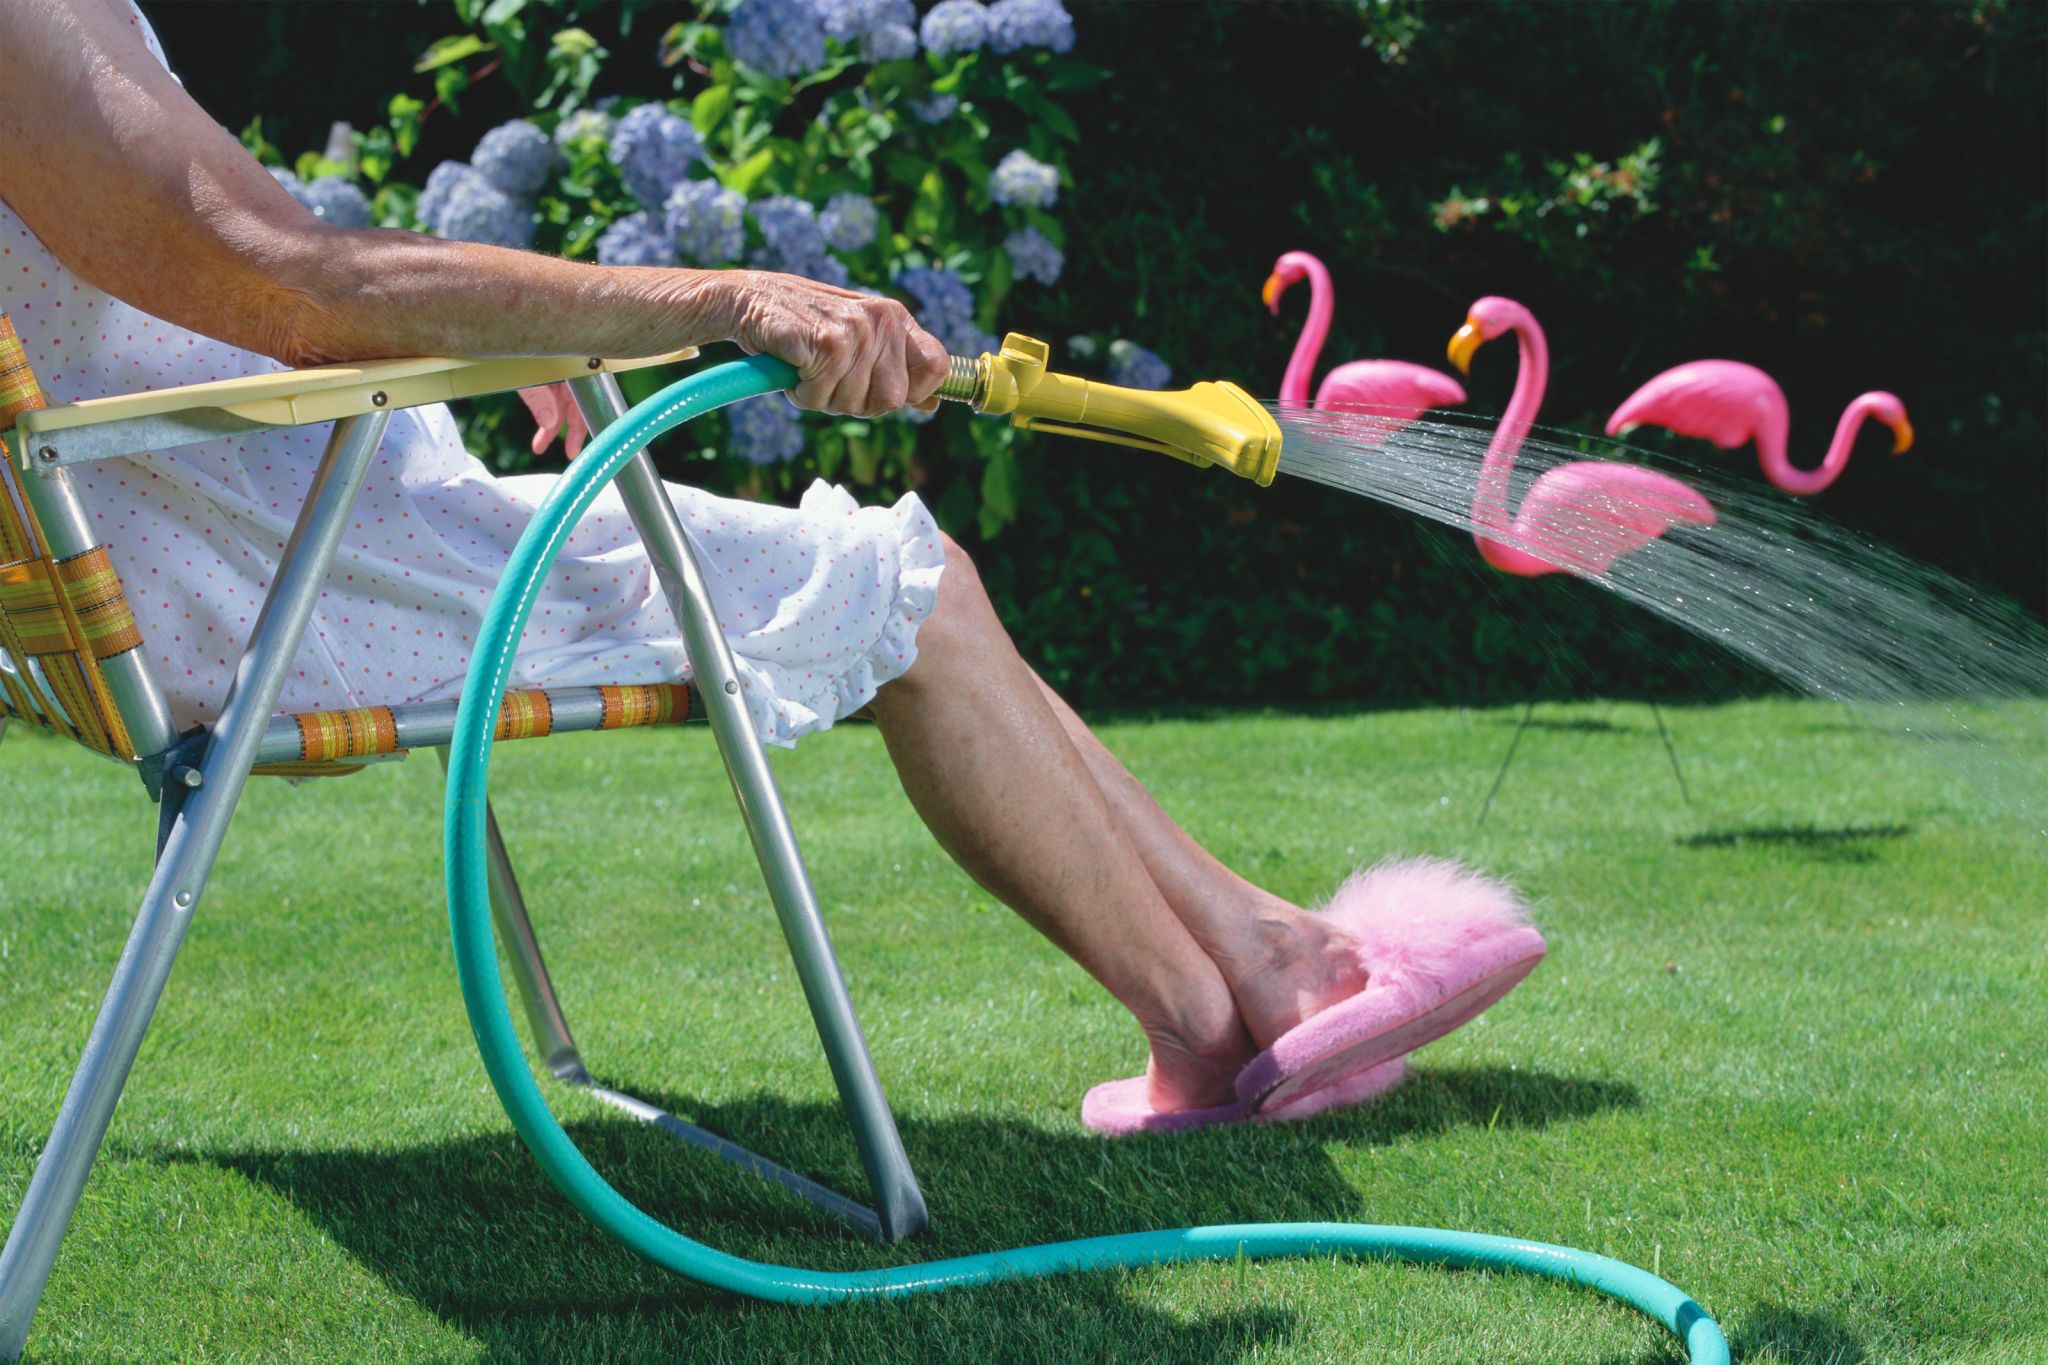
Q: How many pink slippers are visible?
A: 2